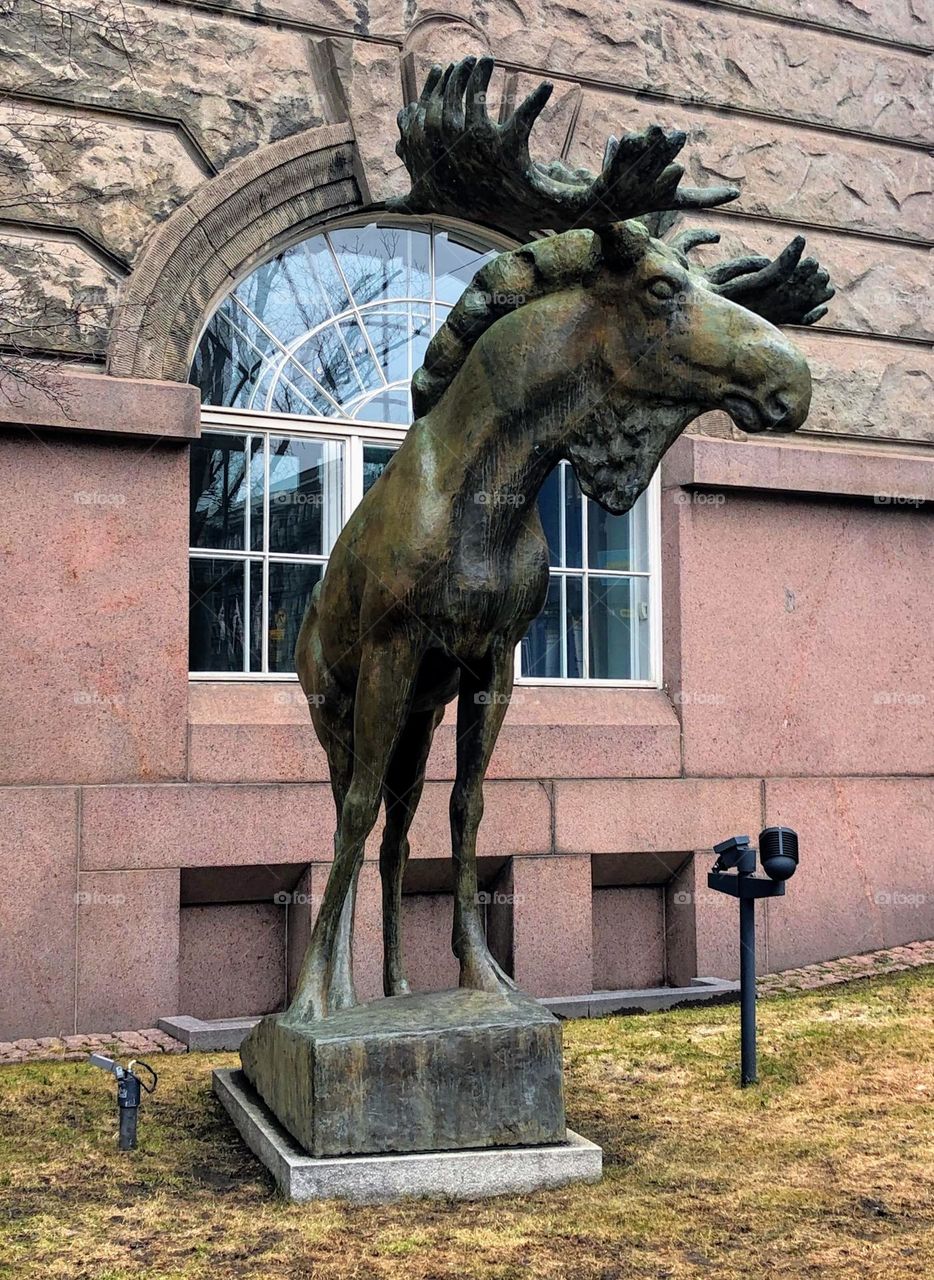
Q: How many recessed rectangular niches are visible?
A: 3